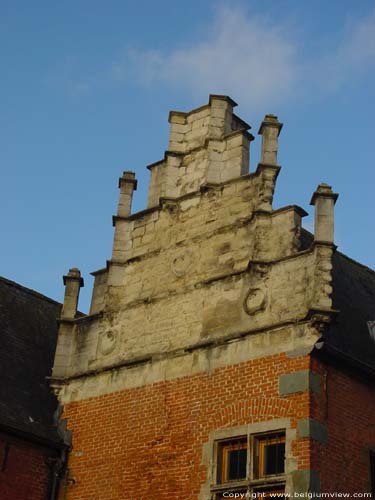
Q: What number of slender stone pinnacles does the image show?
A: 4